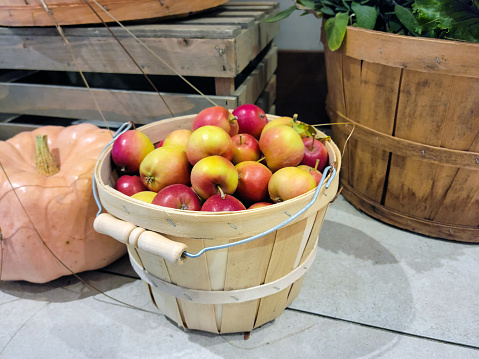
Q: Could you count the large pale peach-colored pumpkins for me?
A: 1